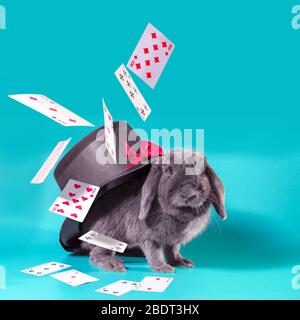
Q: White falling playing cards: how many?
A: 7